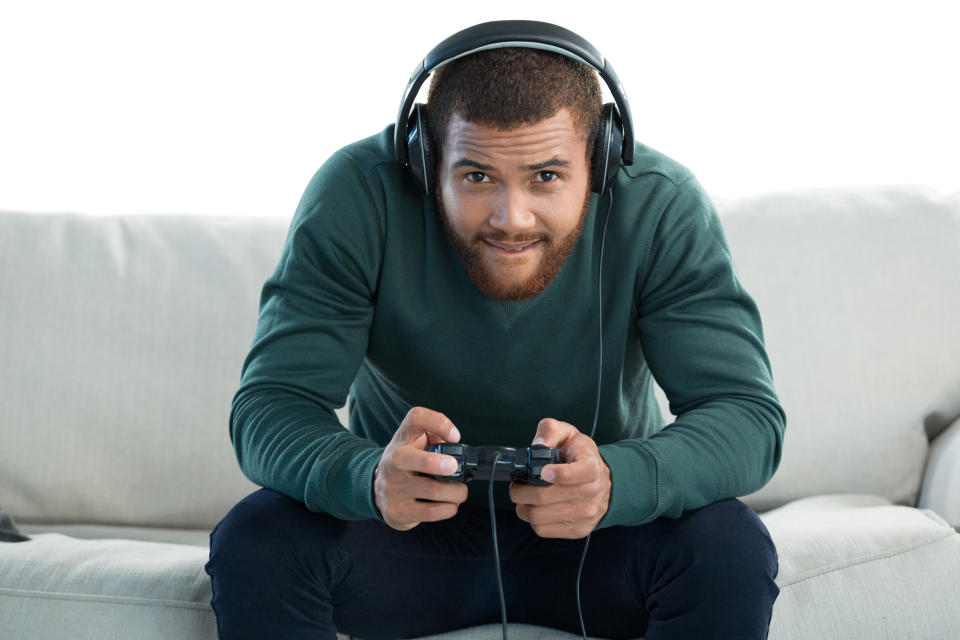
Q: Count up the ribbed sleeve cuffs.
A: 2